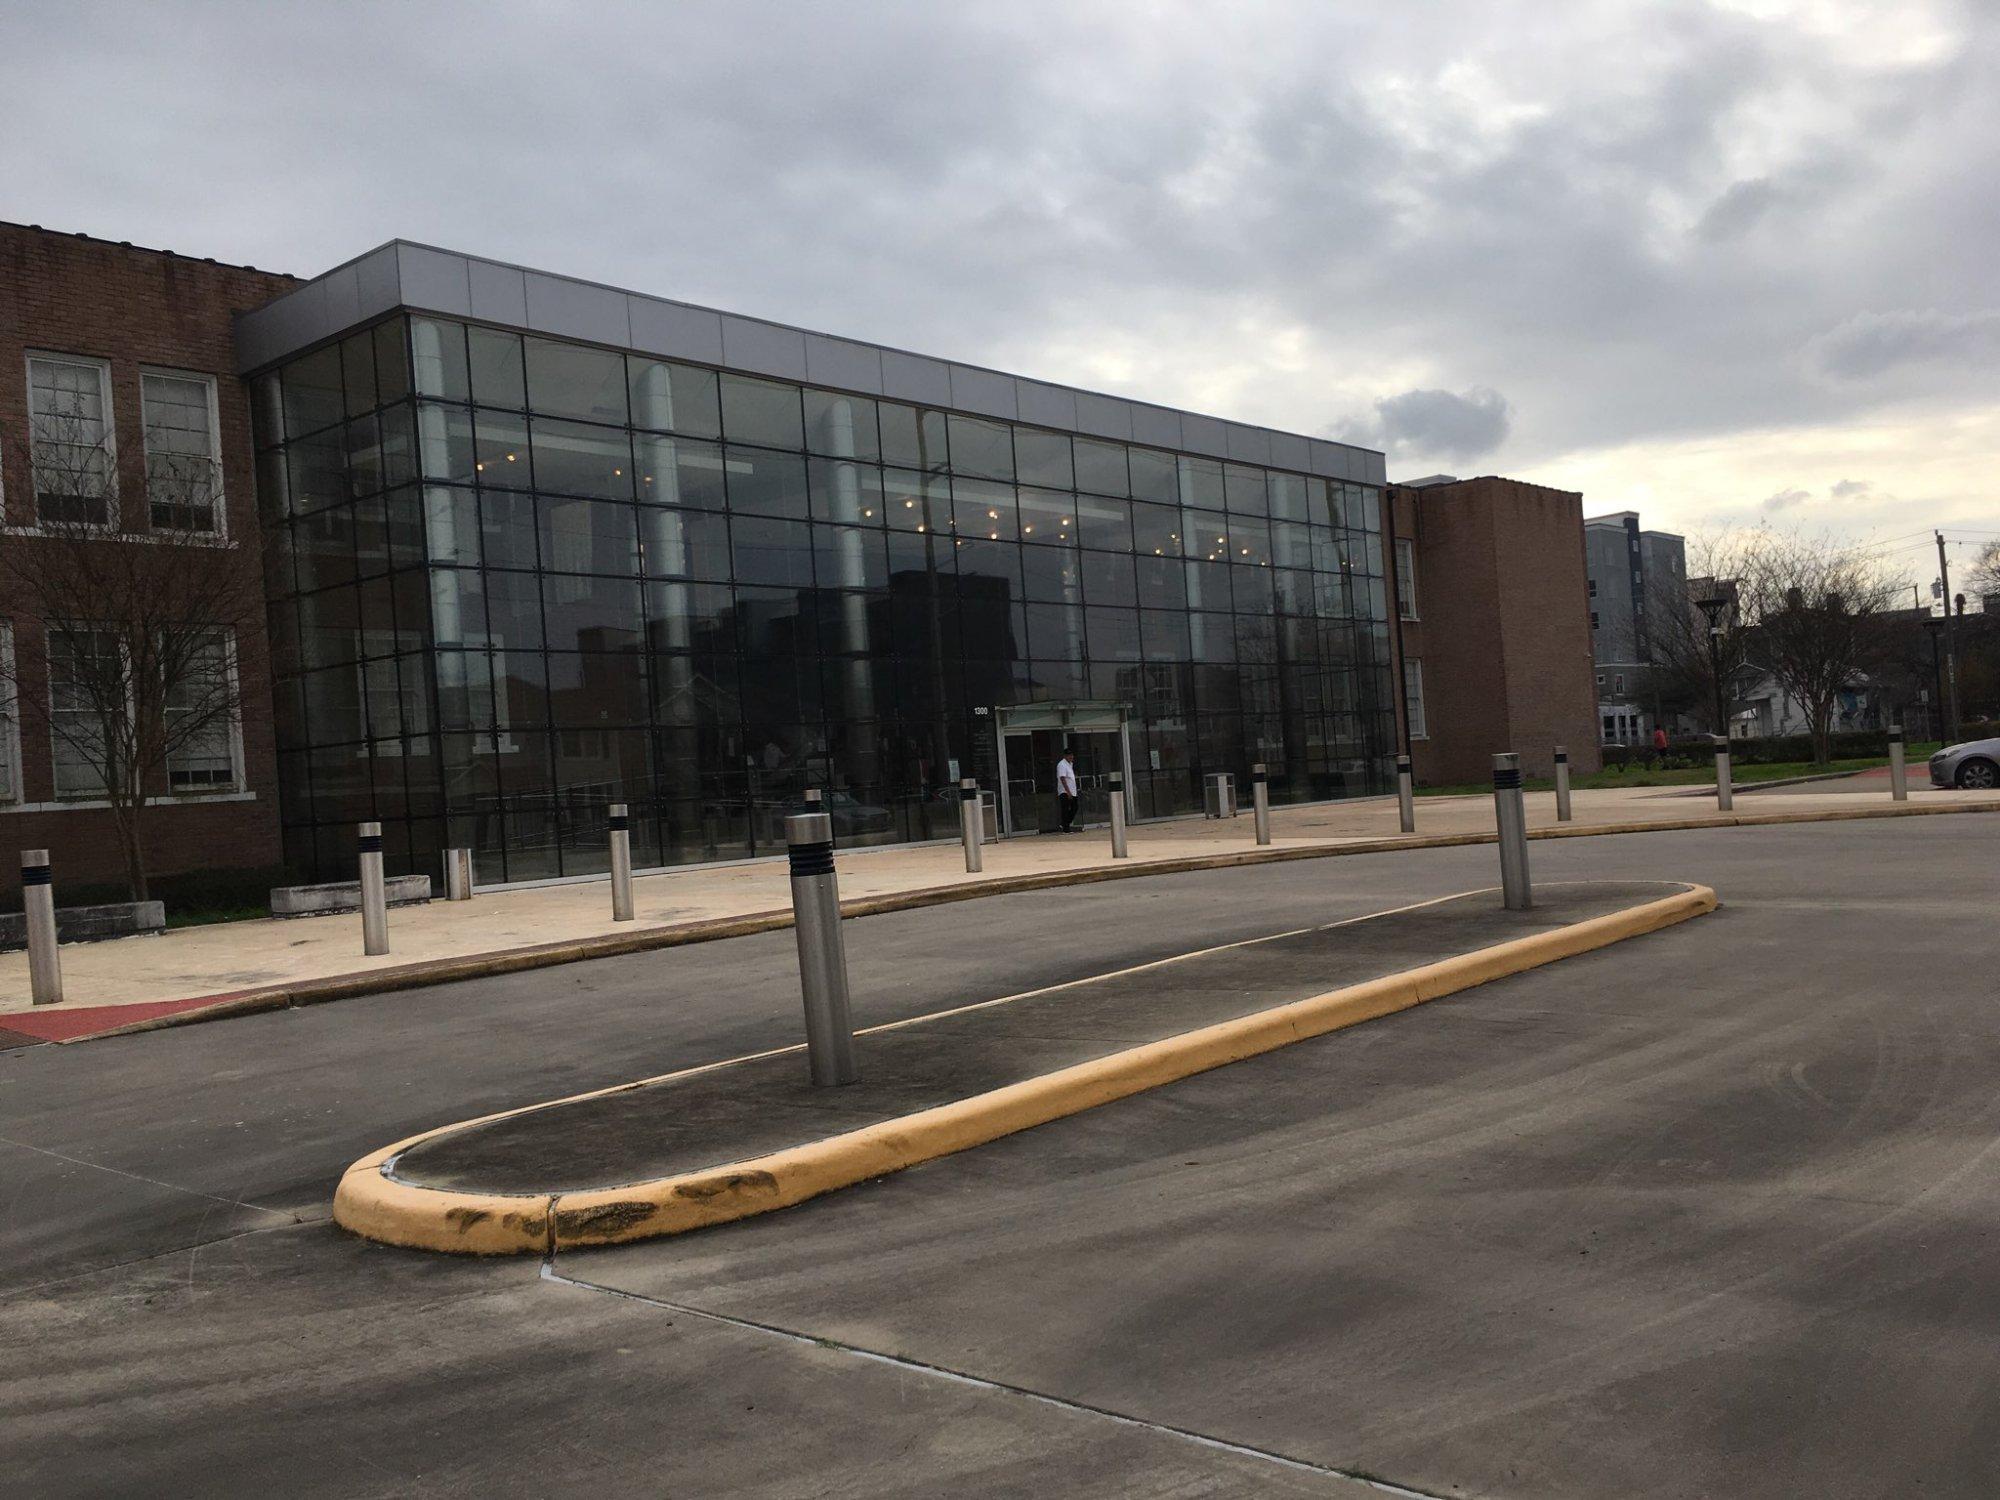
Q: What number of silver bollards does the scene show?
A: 13